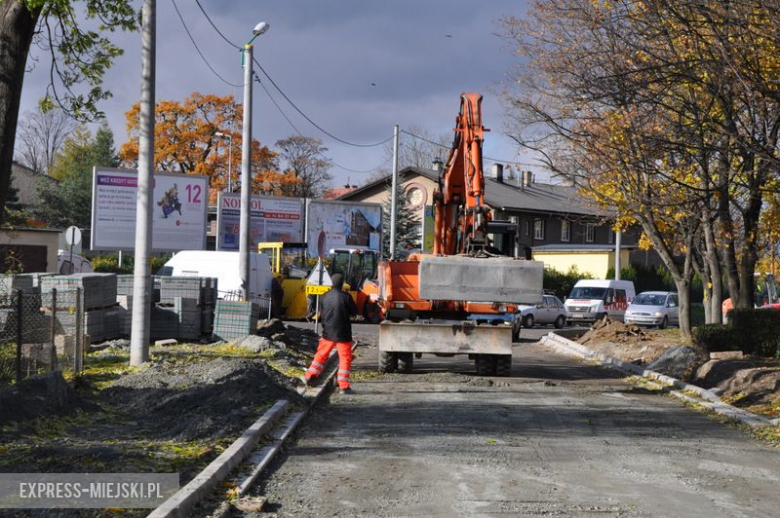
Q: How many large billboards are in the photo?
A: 3